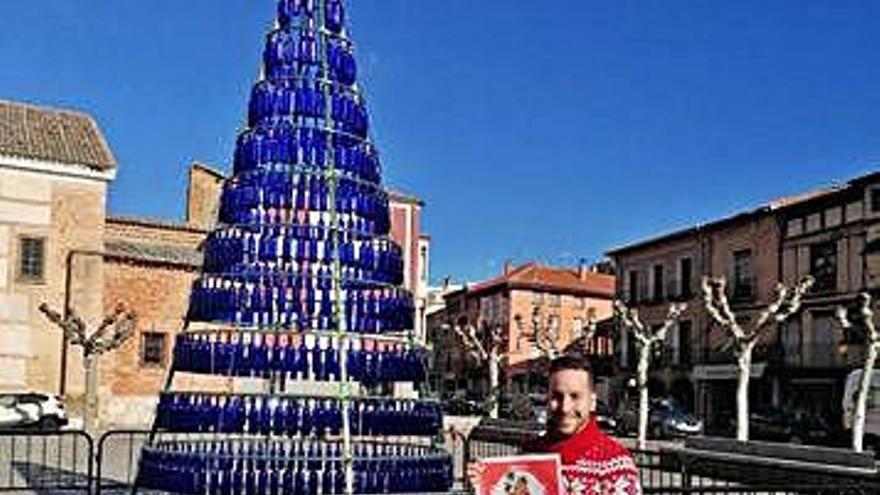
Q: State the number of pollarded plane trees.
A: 6